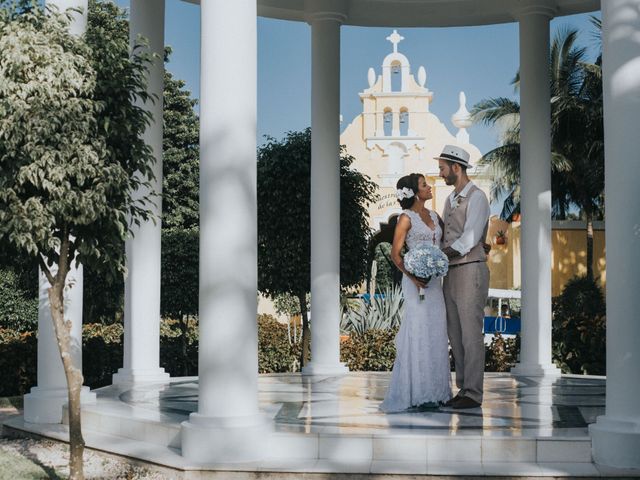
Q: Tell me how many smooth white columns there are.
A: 6